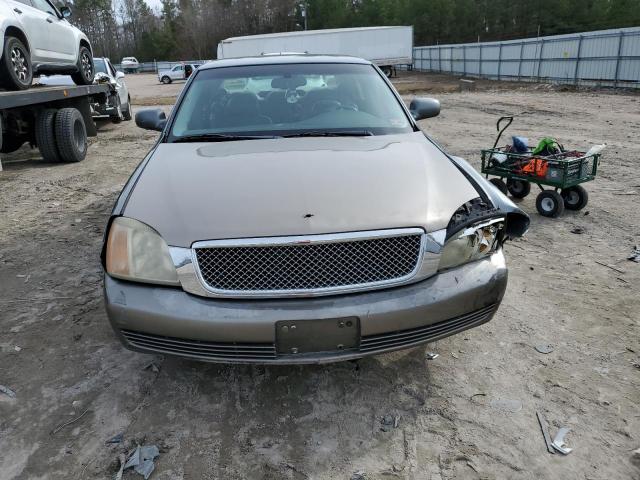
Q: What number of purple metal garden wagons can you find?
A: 0